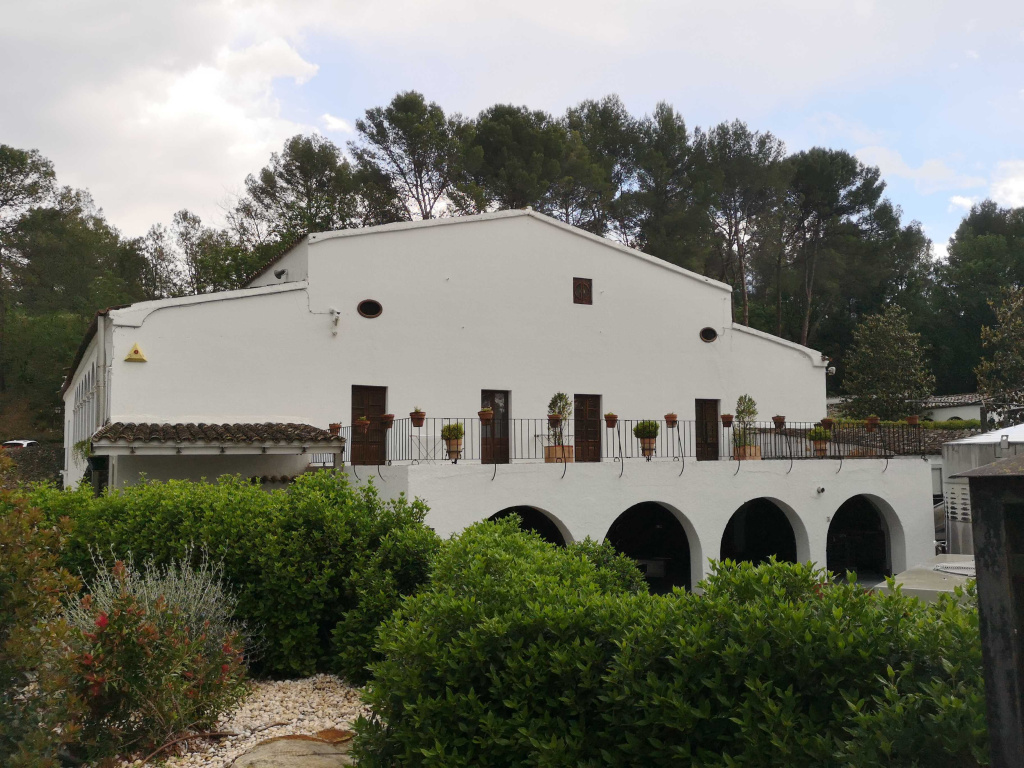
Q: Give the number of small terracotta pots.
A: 13